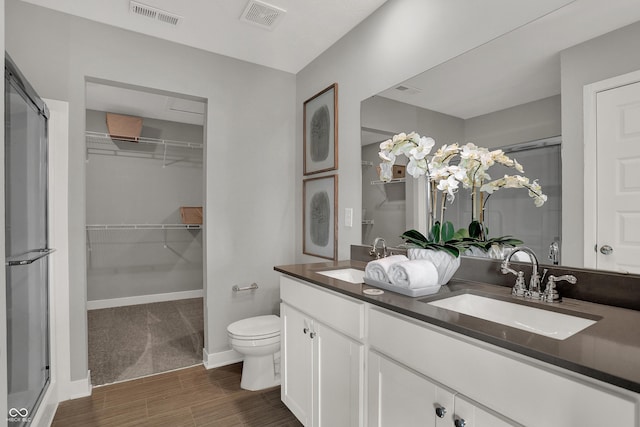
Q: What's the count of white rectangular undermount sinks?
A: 2